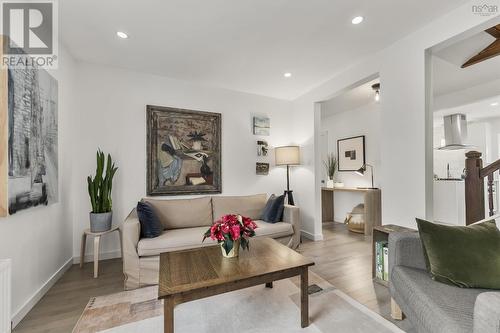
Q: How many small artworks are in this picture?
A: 3